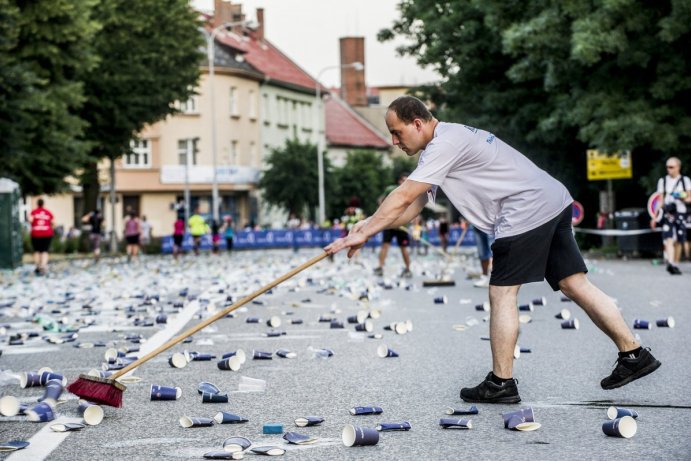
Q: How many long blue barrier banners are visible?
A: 1